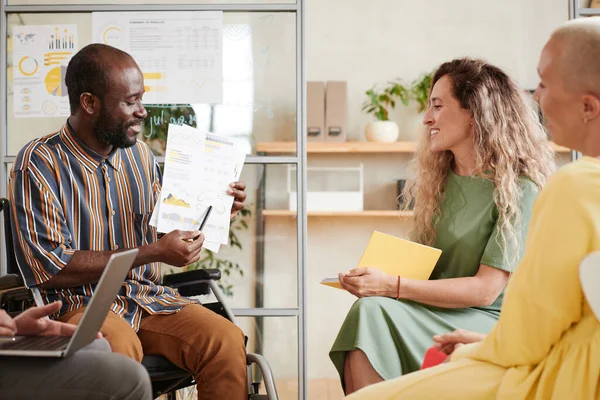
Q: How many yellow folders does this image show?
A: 1